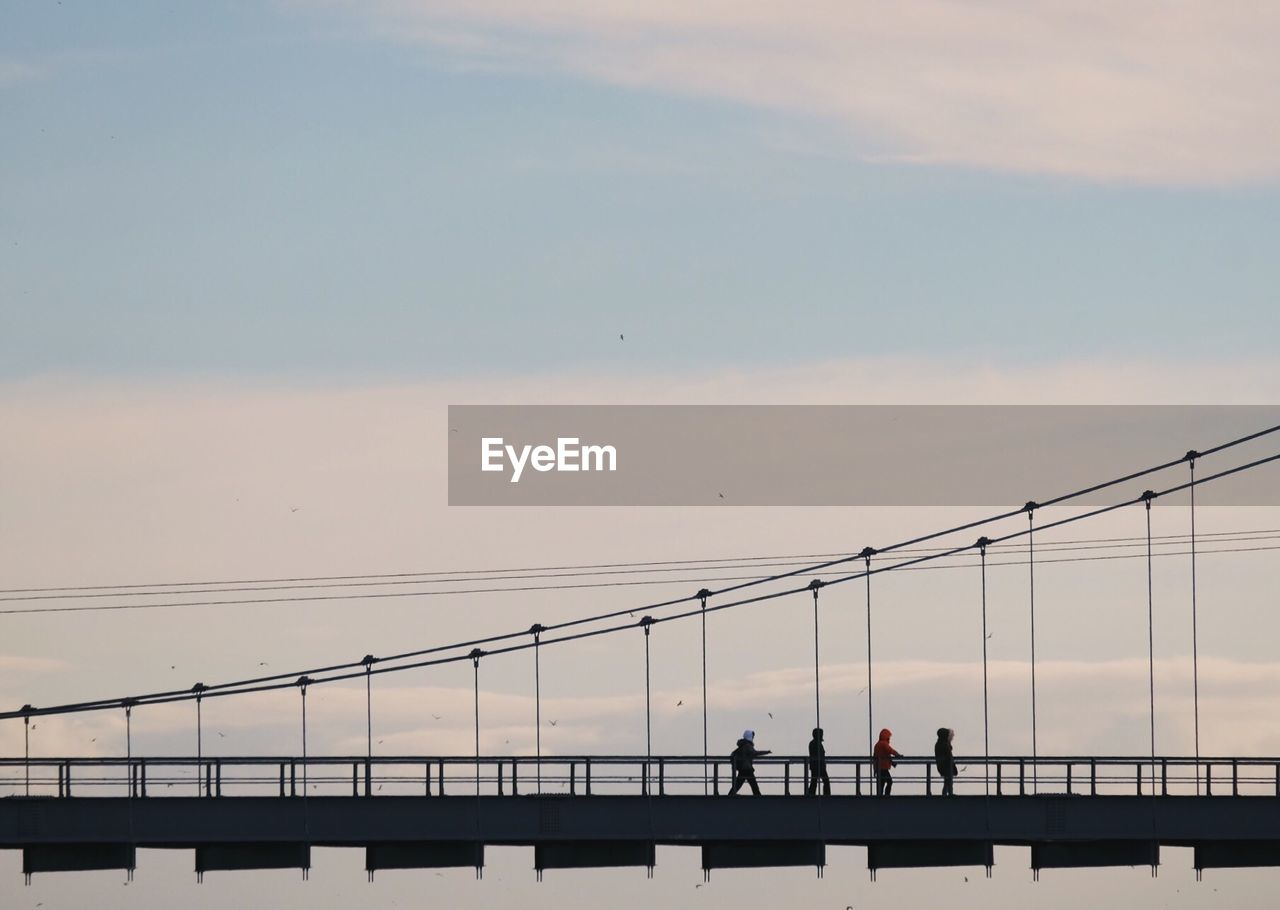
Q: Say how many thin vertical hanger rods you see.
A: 15